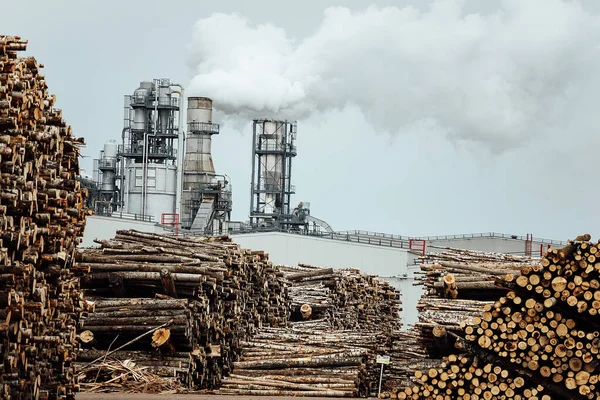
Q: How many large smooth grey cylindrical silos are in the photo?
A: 1